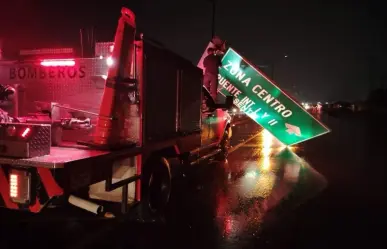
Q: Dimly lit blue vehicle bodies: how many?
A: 0